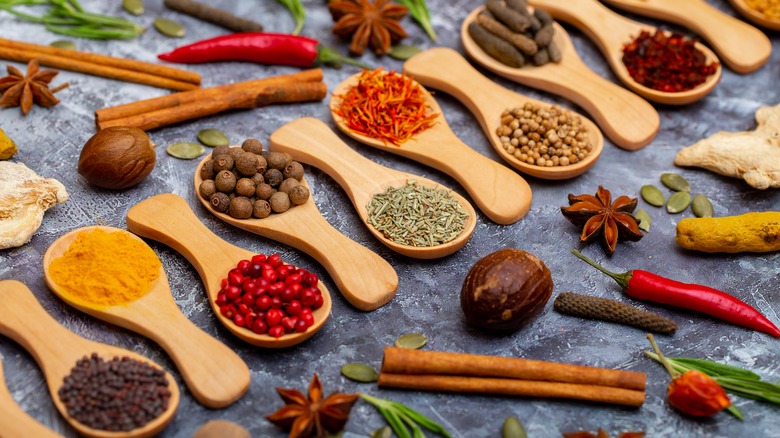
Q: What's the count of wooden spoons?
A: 12